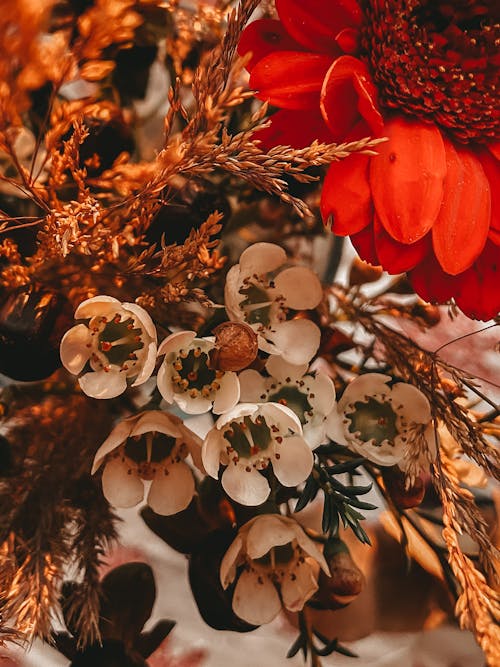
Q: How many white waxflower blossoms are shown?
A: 8